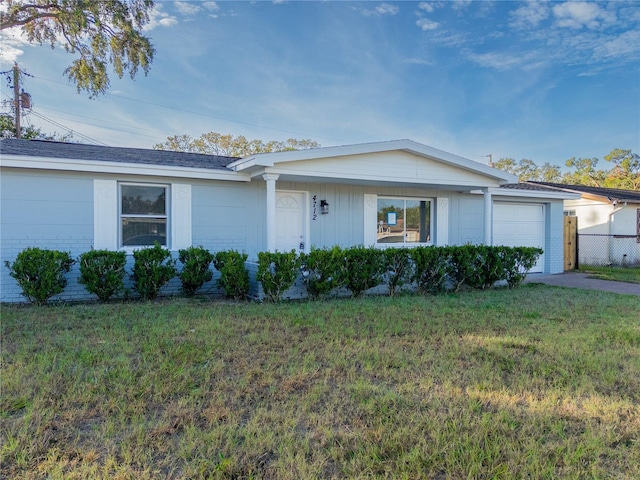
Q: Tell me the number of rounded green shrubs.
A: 13